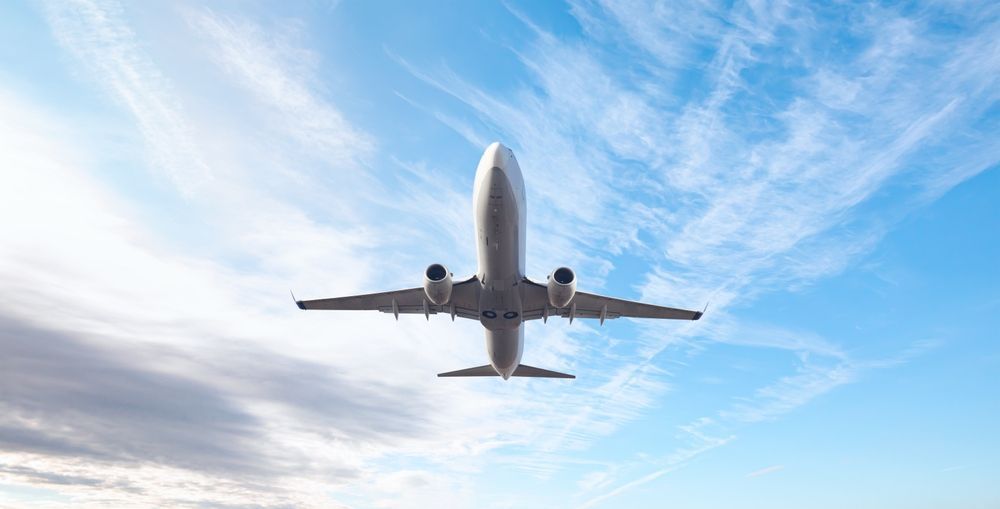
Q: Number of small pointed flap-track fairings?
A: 6